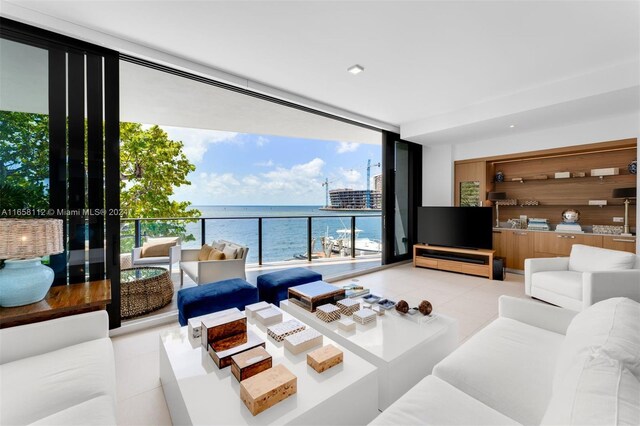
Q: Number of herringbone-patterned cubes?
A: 2